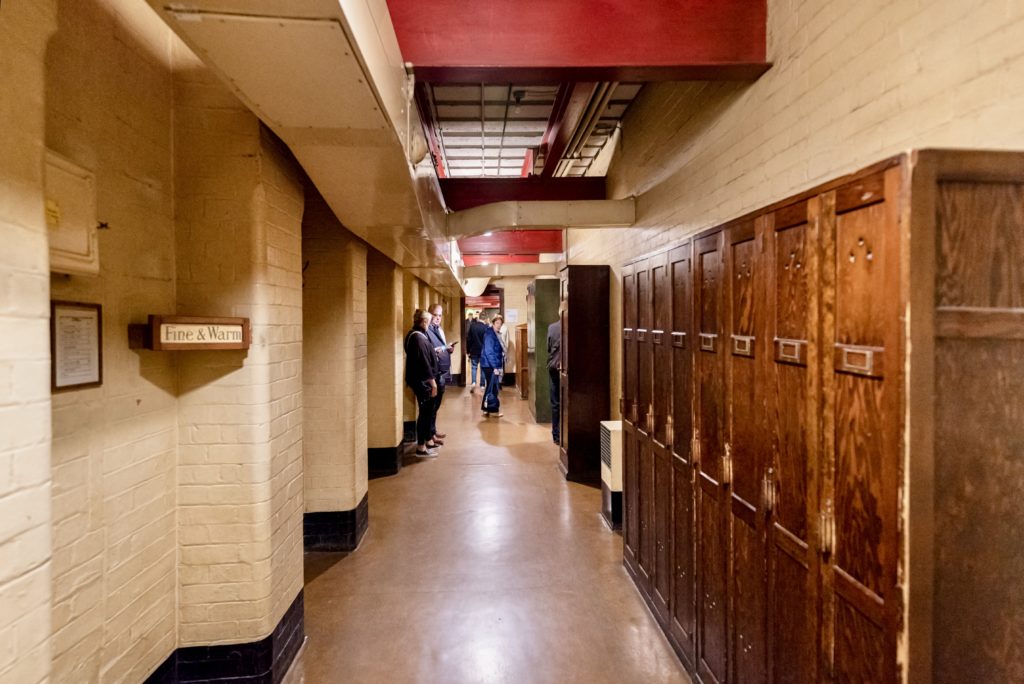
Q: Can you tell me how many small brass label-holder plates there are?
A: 8